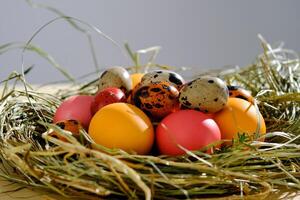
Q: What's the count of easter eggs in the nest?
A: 12